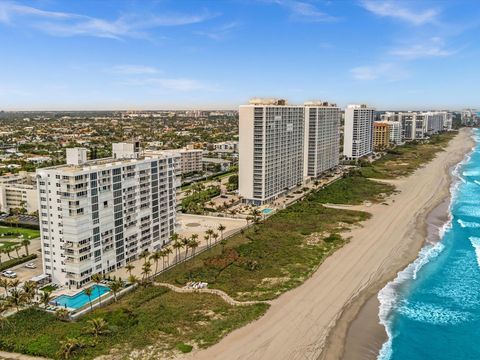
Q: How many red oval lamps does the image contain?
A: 0